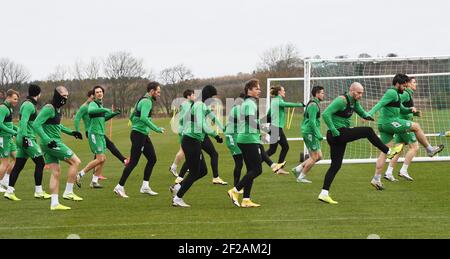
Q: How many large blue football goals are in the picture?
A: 0